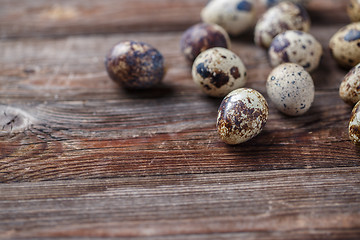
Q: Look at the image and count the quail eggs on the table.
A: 13